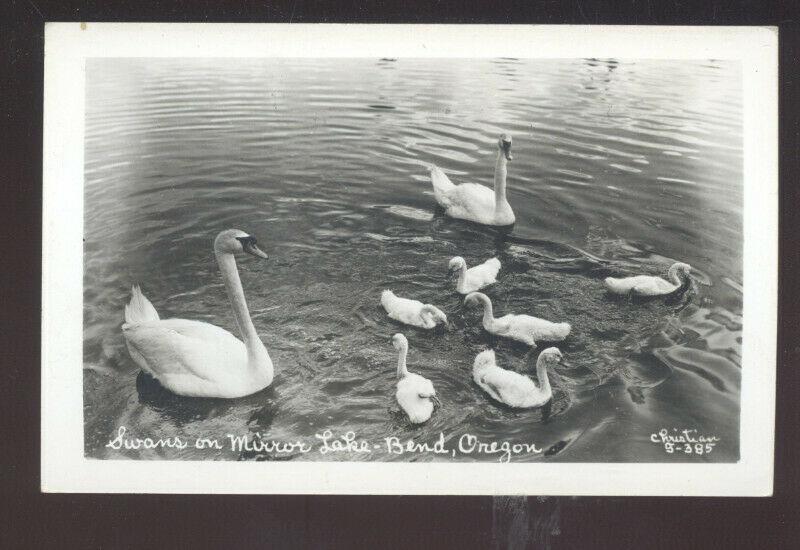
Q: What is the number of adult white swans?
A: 2